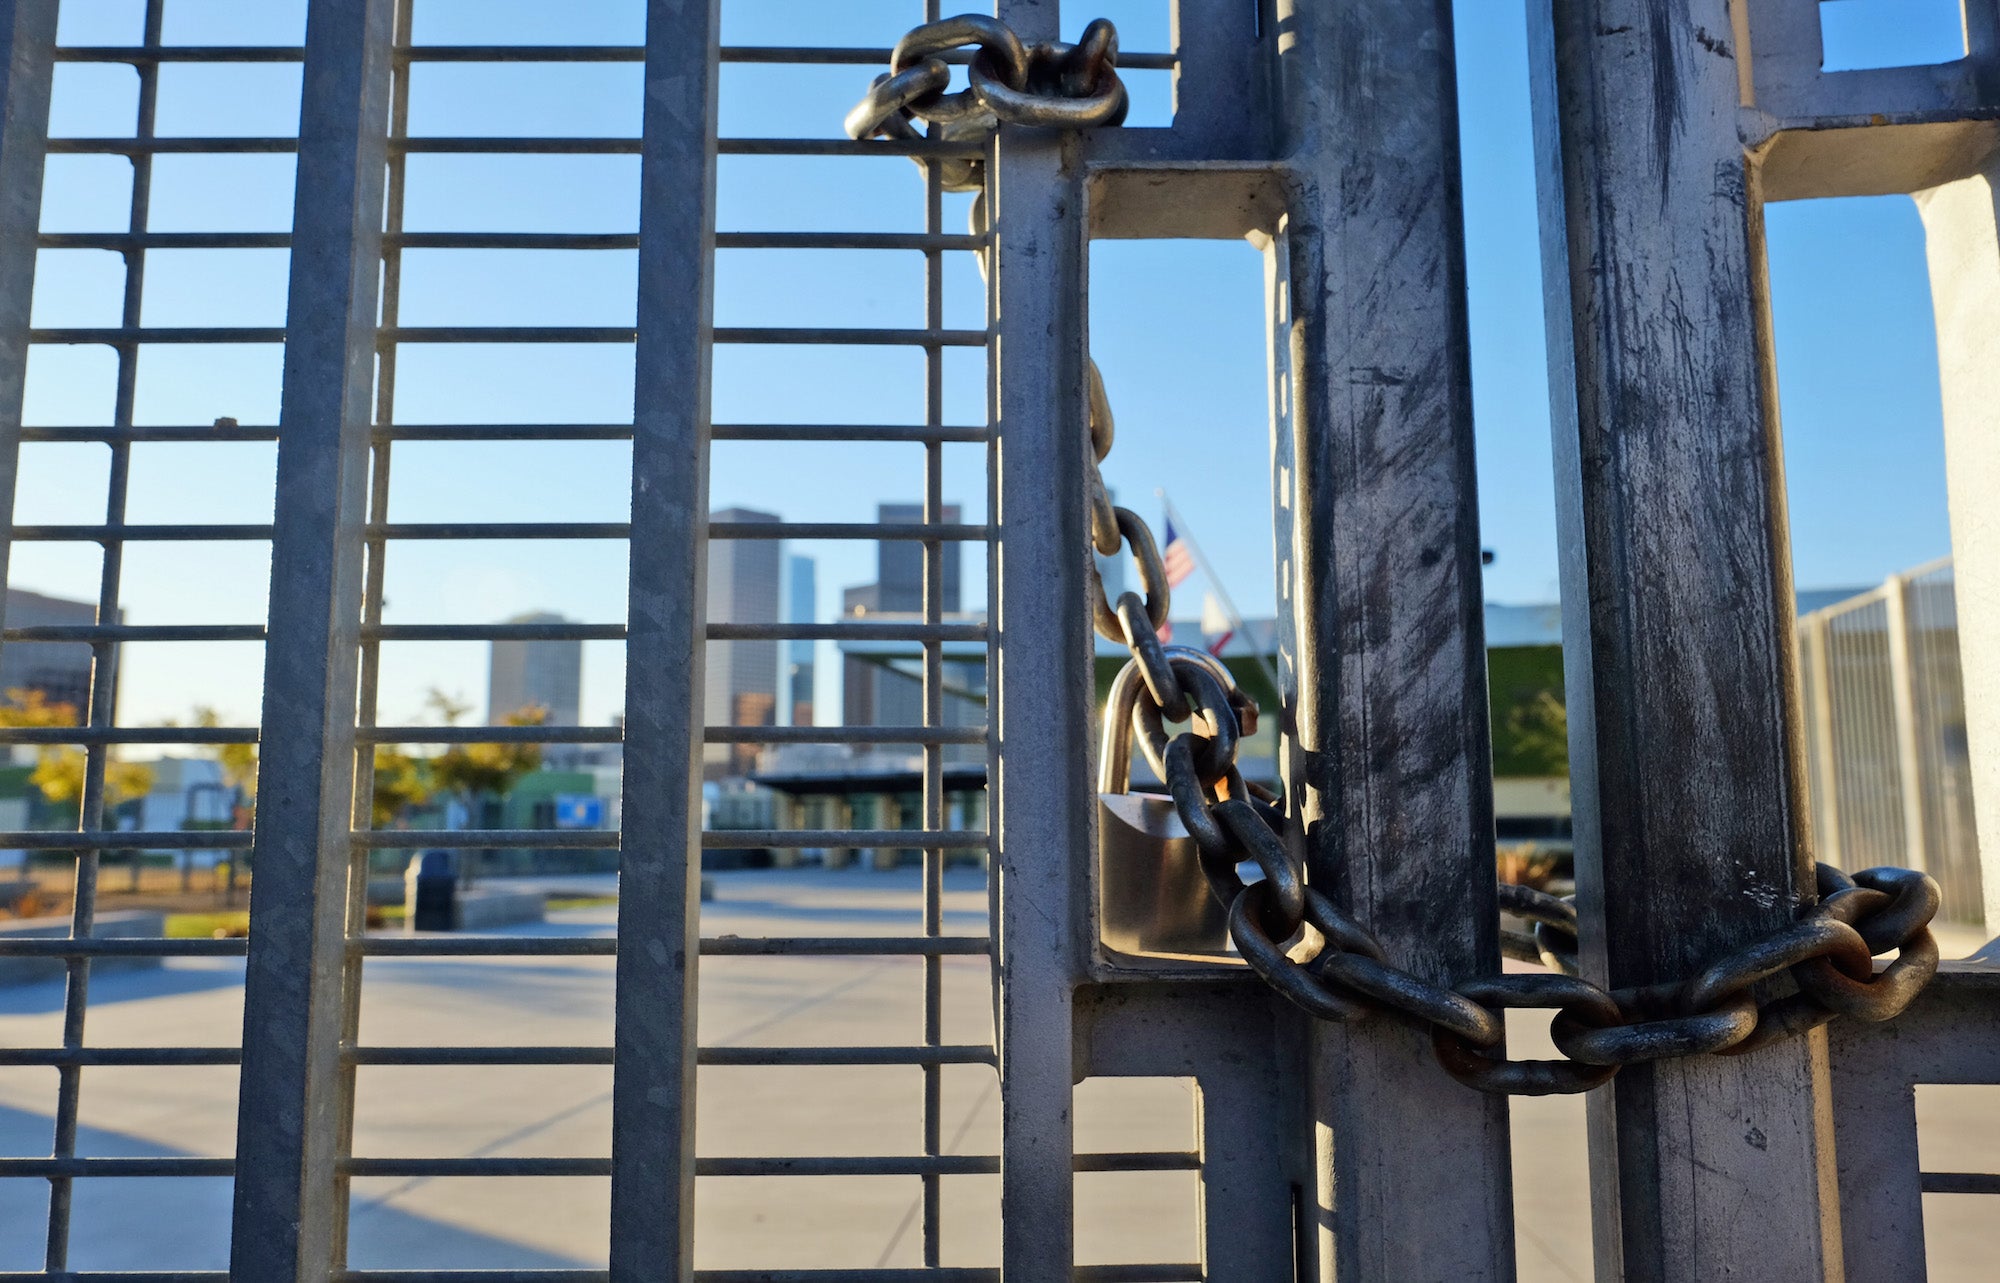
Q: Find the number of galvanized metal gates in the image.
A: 2